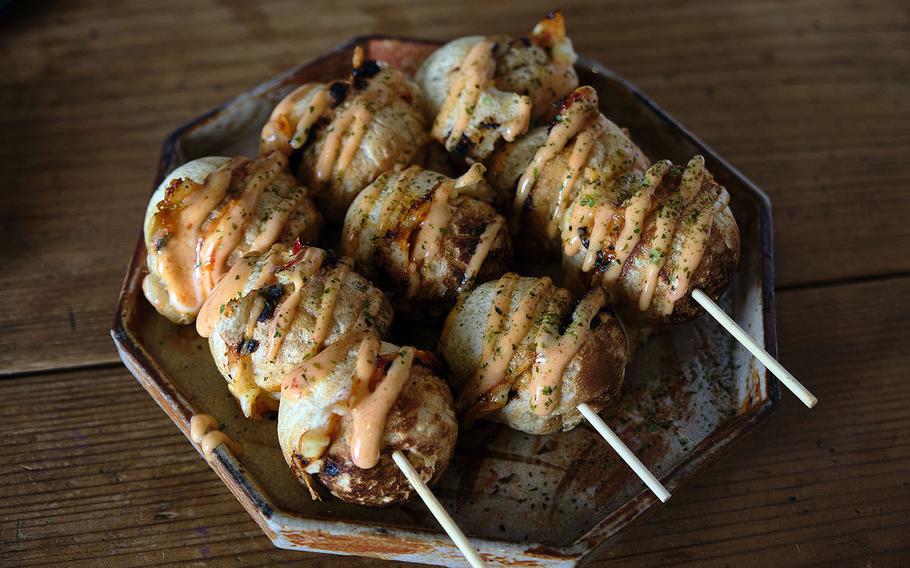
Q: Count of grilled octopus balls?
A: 9